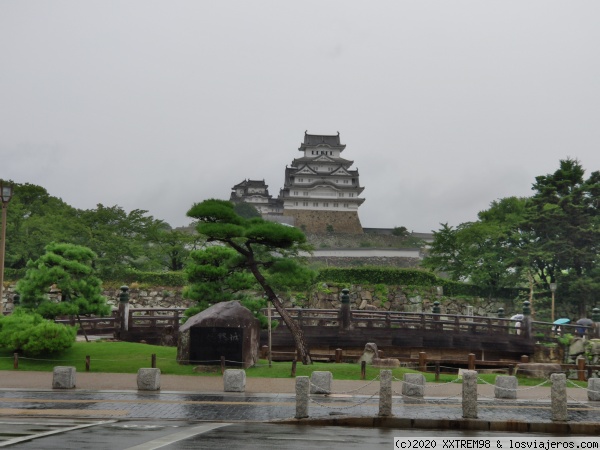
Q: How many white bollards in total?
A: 11